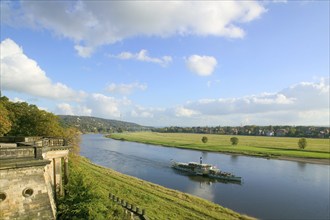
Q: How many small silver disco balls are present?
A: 0